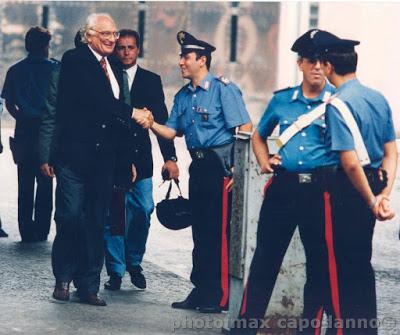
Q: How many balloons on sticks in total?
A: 0